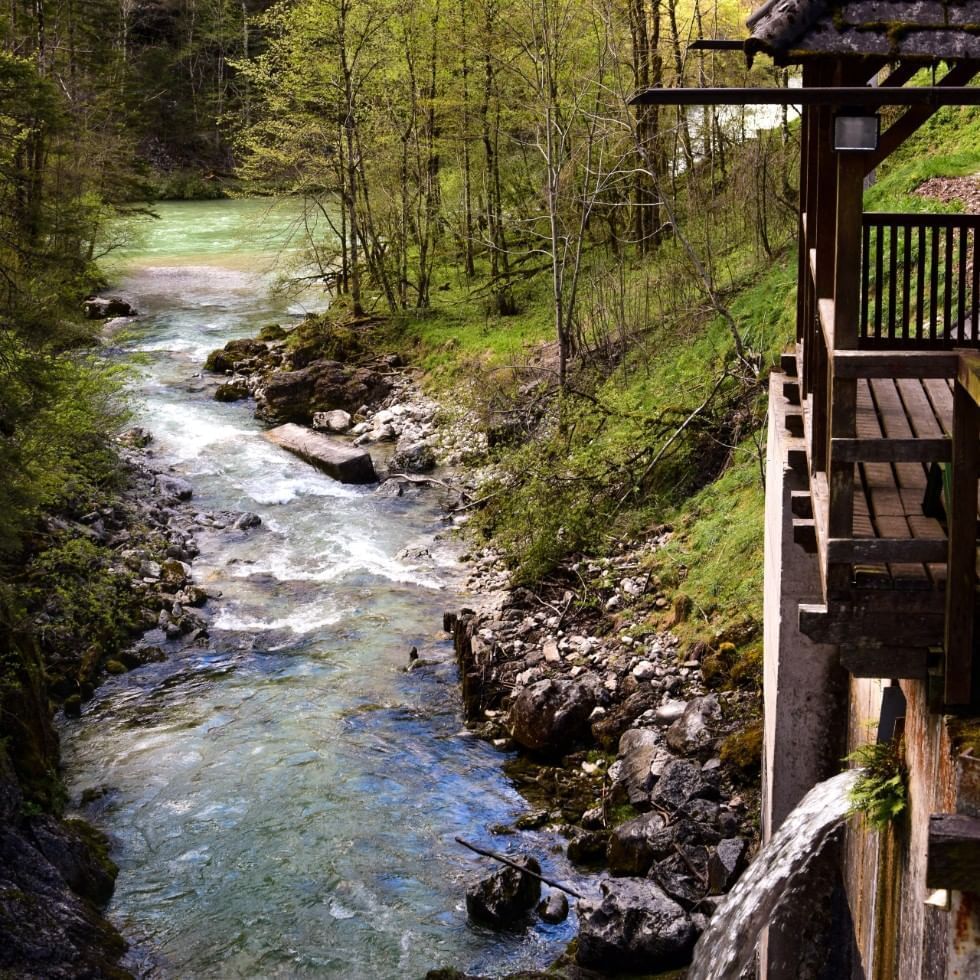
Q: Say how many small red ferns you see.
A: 0